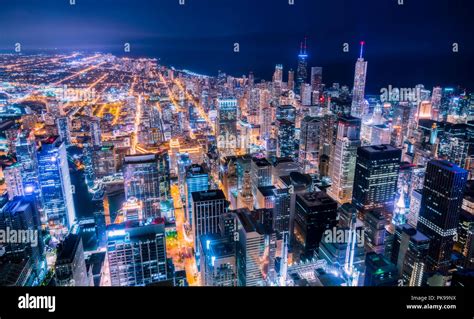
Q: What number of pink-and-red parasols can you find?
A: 0